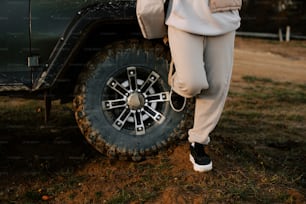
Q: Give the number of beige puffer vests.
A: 1